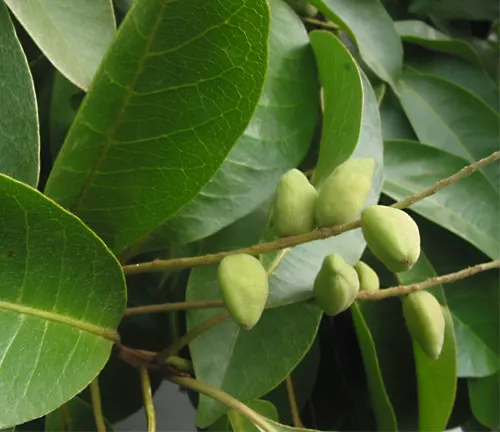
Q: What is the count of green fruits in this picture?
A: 7